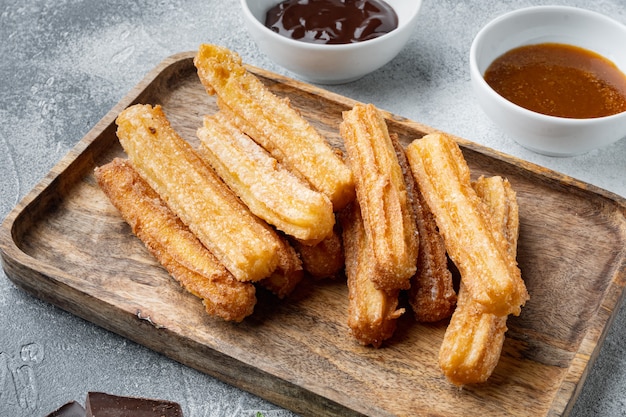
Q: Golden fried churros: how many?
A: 11